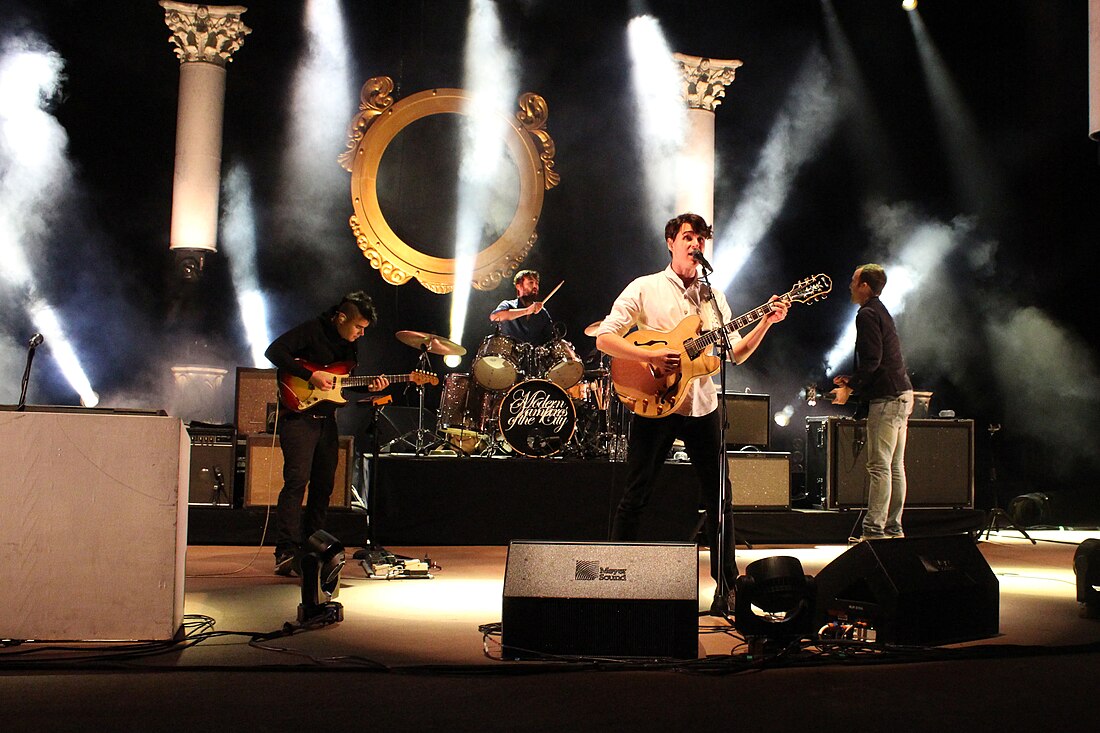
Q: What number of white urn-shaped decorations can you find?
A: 2